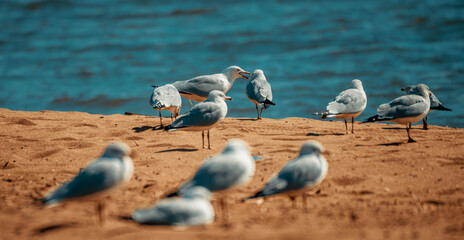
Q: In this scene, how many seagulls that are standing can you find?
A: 10